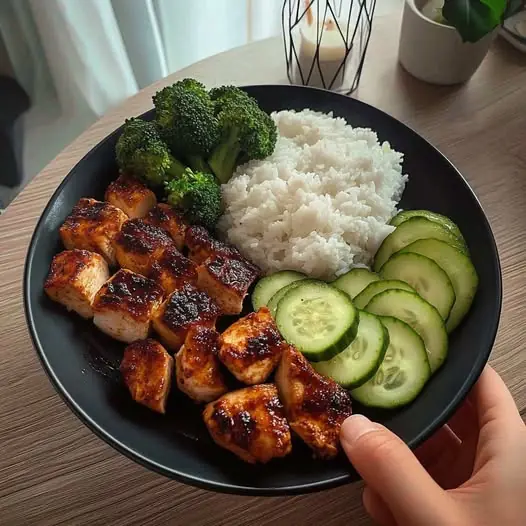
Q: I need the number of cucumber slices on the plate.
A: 12